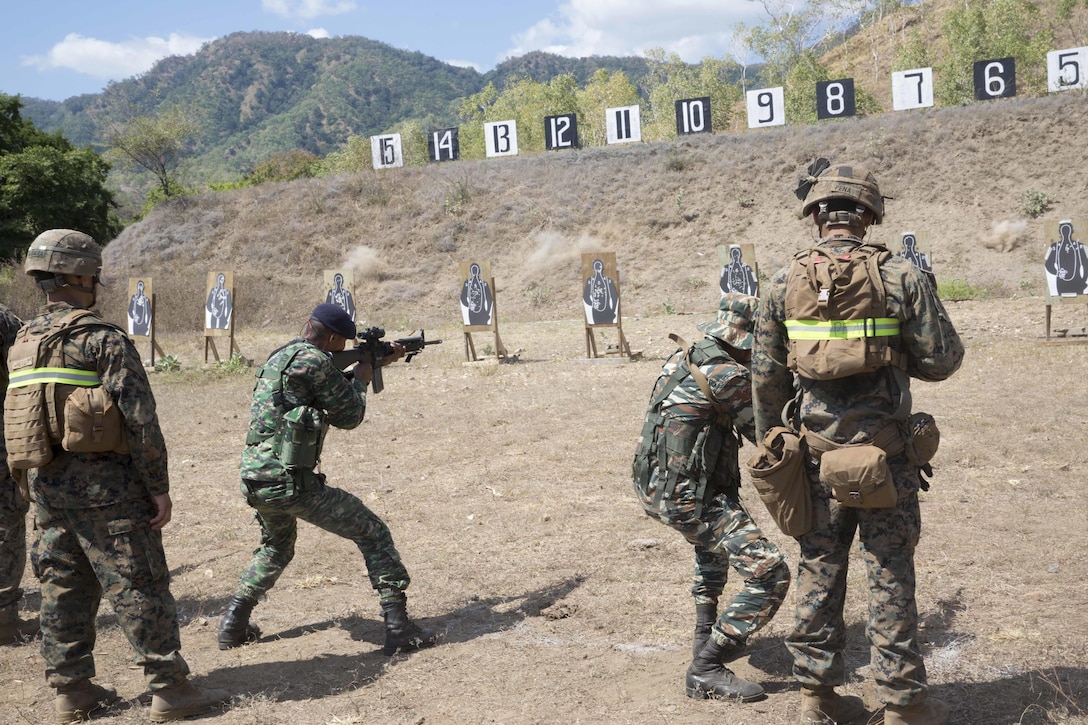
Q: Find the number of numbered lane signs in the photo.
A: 11